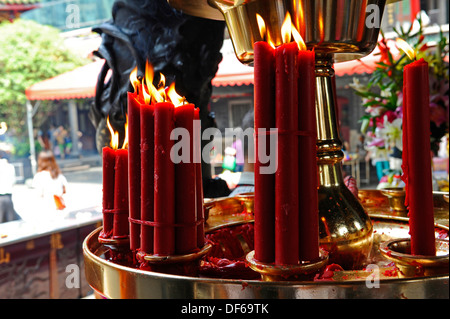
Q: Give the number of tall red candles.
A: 11